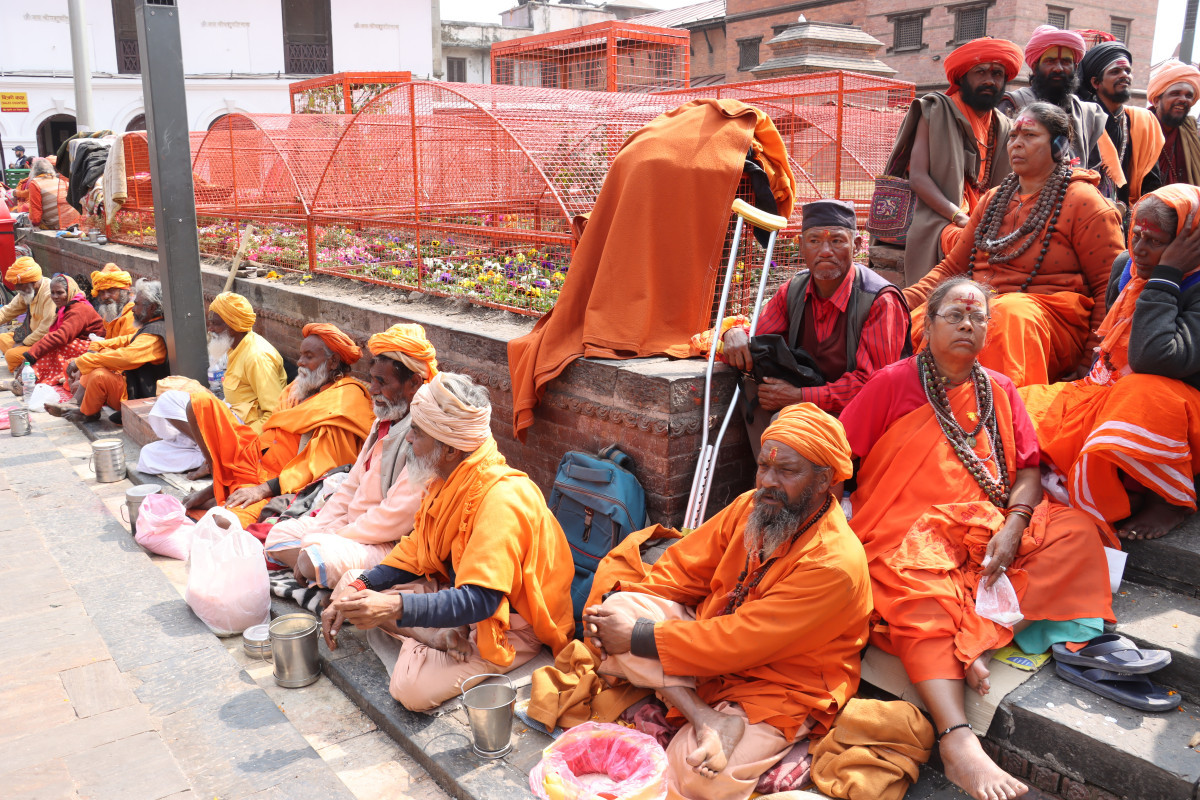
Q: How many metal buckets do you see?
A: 5